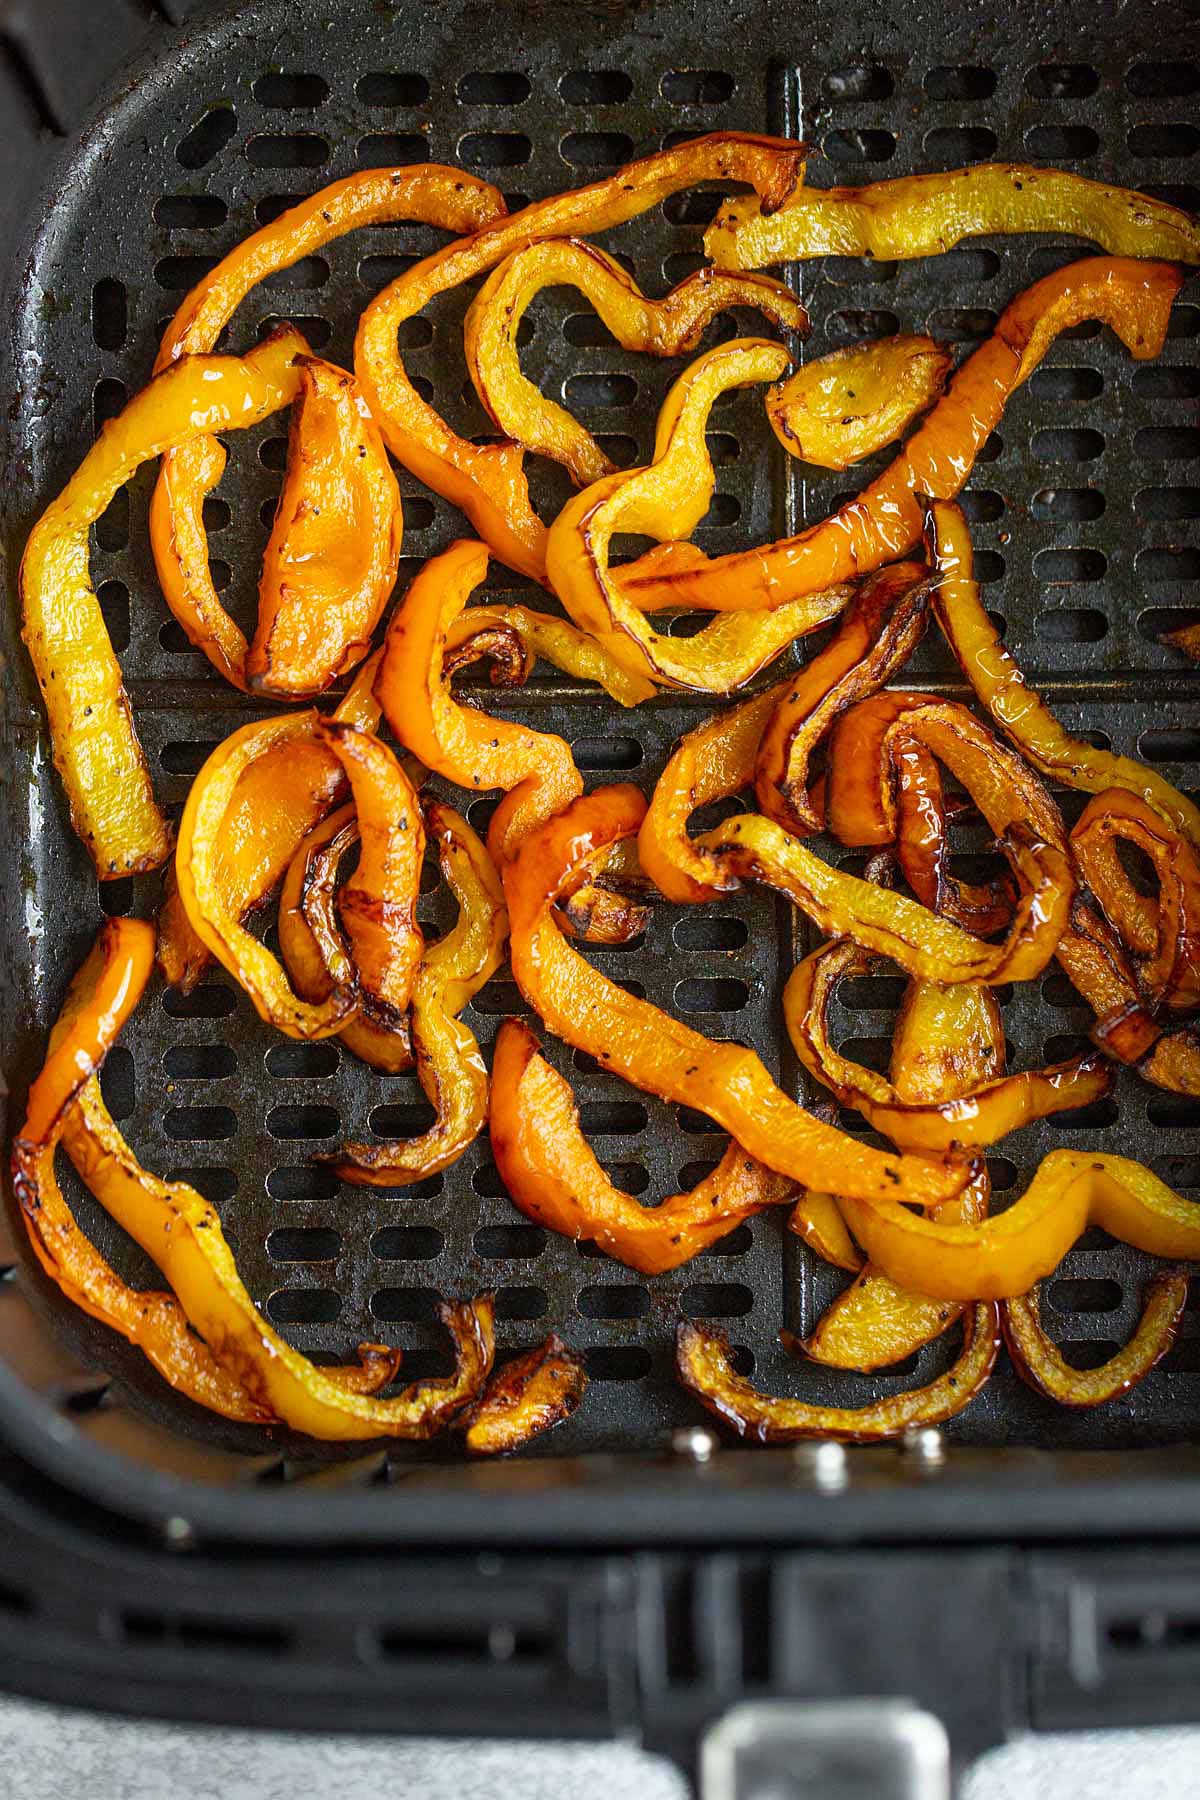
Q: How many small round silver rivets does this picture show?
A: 3